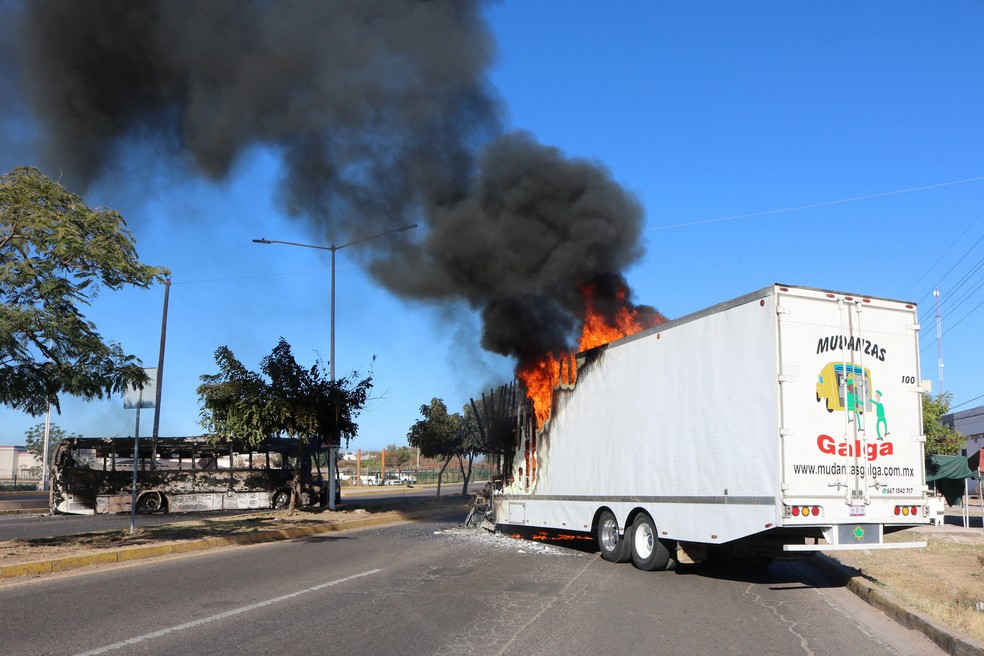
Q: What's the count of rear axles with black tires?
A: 2